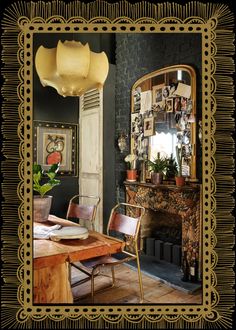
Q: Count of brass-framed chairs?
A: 2